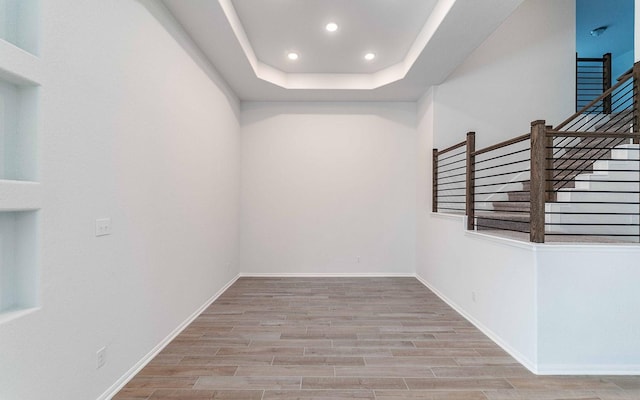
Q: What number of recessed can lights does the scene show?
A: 3